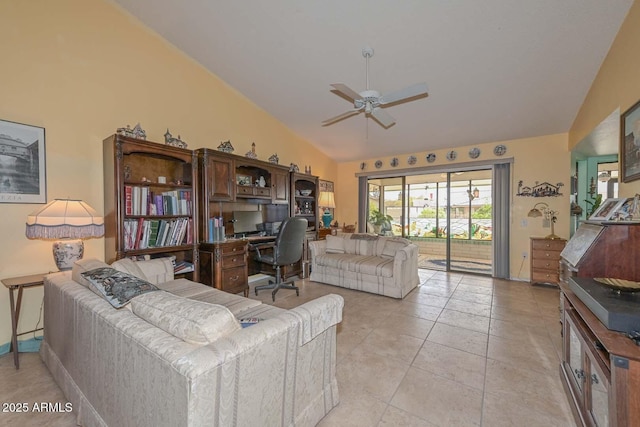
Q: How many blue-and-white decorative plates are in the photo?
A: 8